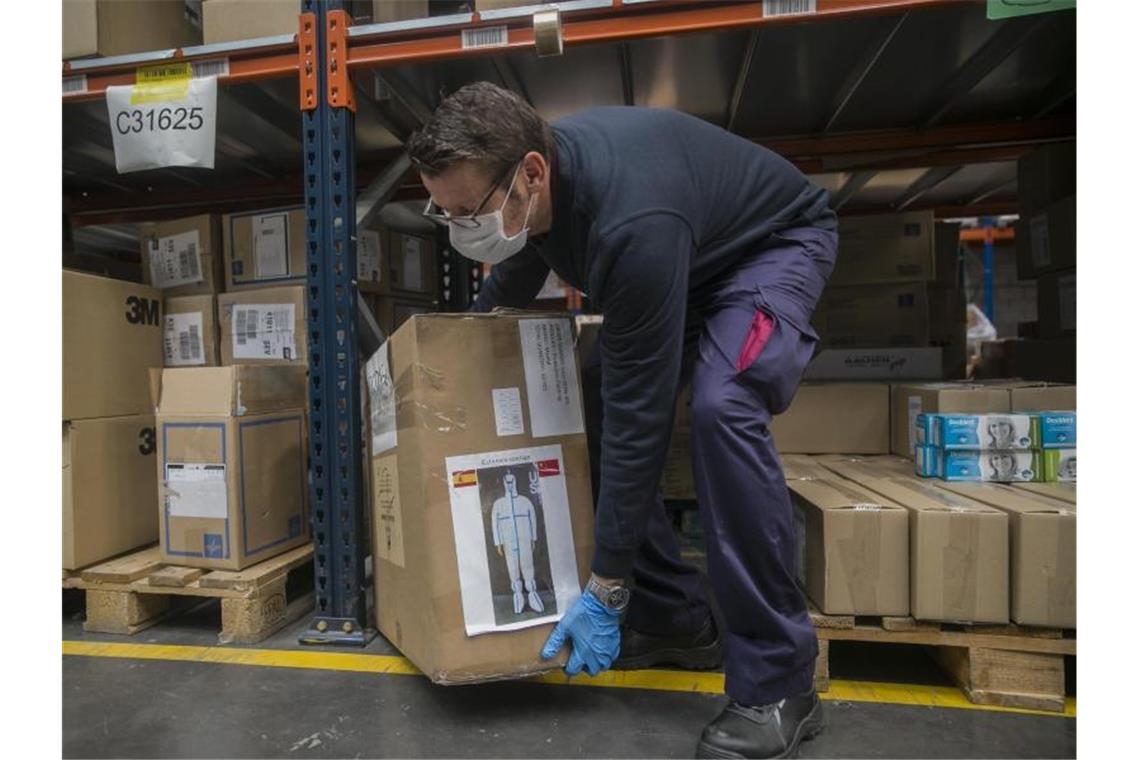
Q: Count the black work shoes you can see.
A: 2